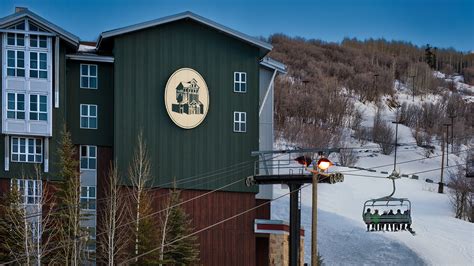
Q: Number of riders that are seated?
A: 6